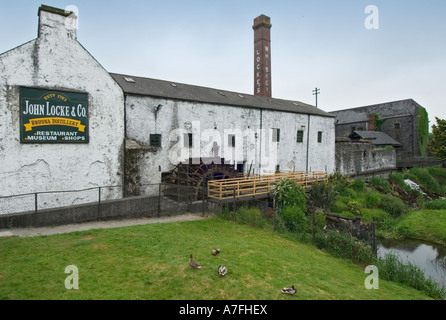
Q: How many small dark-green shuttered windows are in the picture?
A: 6